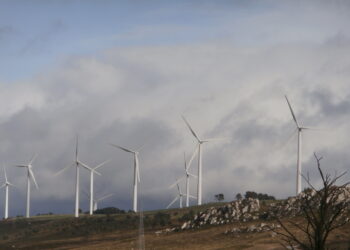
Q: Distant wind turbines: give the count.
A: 10